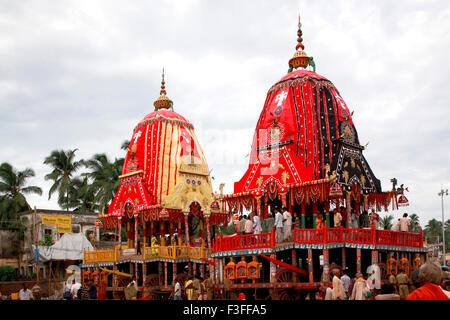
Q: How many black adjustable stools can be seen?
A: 0